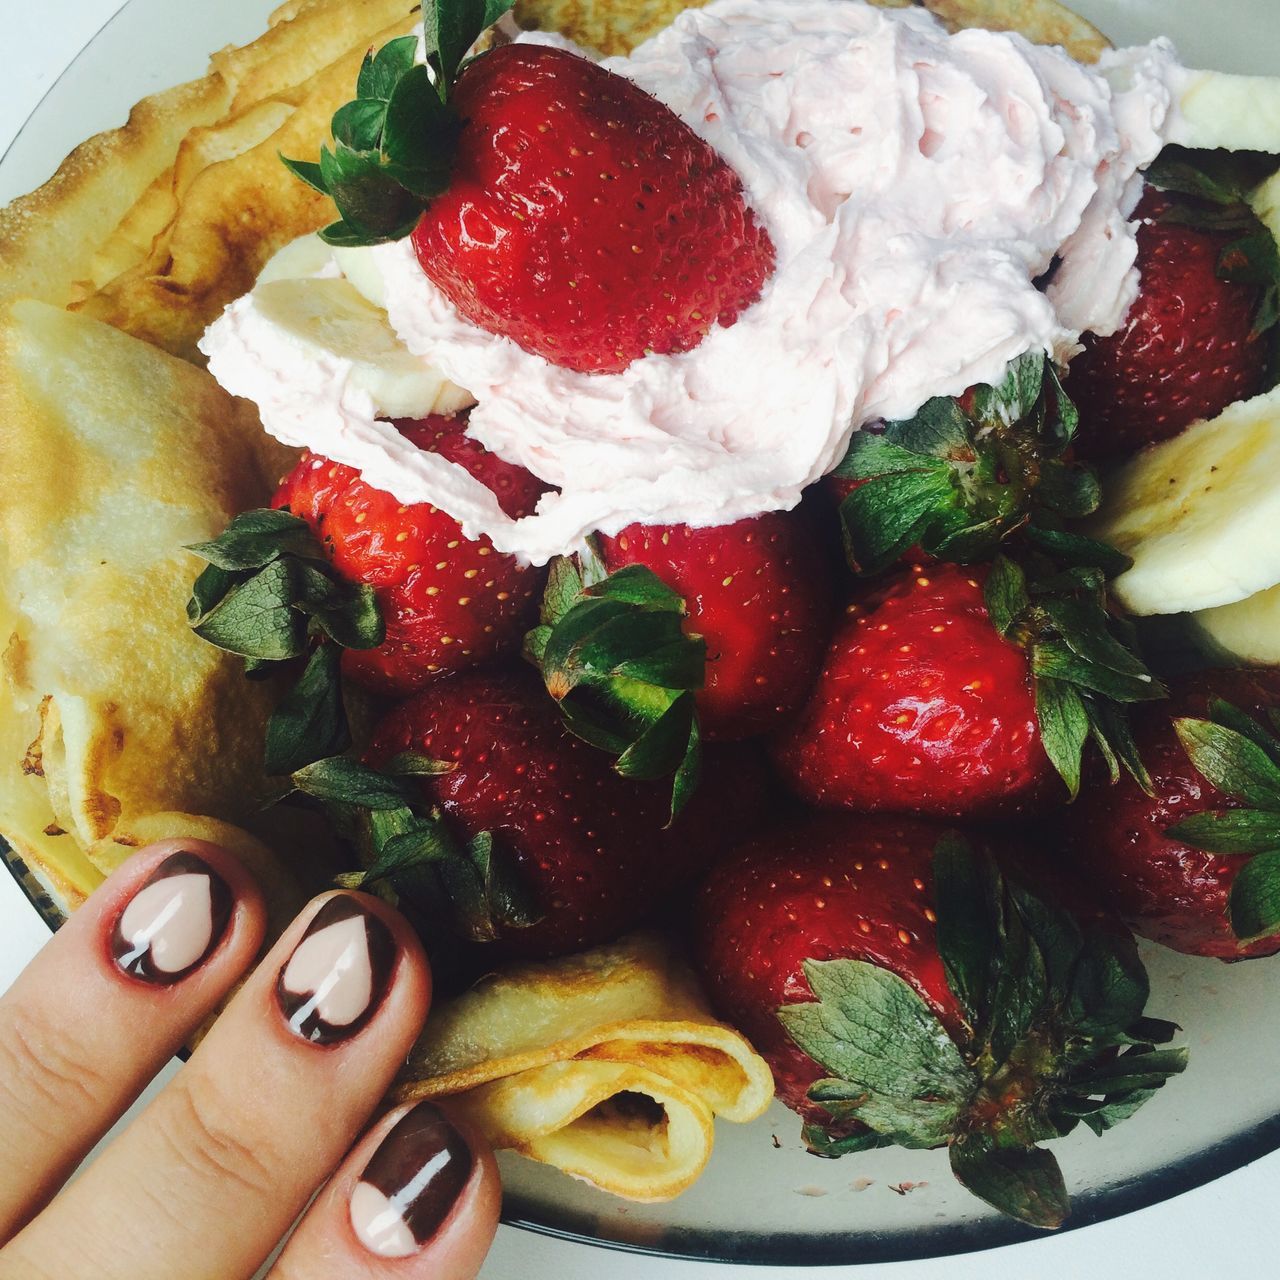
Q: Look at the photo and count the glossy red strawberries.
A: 9